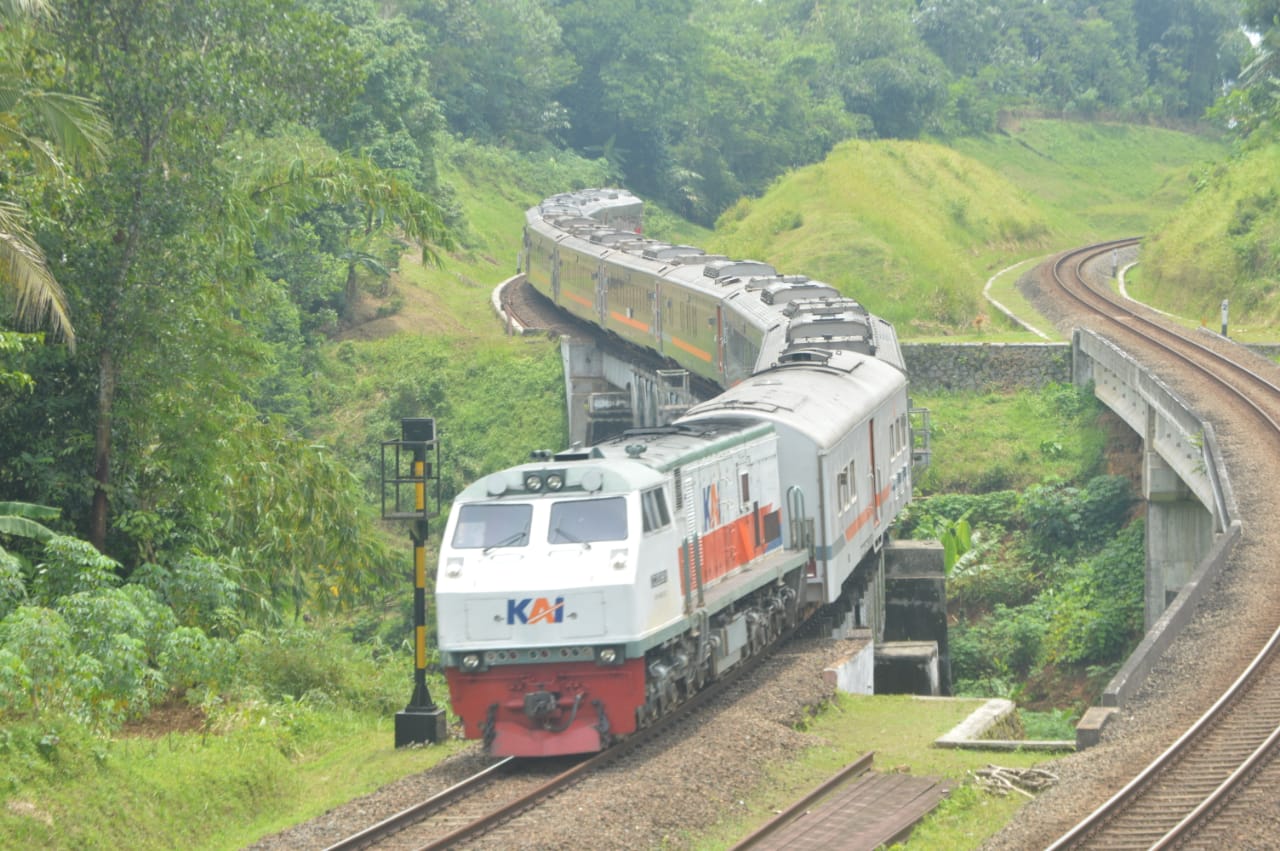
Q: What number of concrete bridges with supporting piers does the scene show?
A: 2